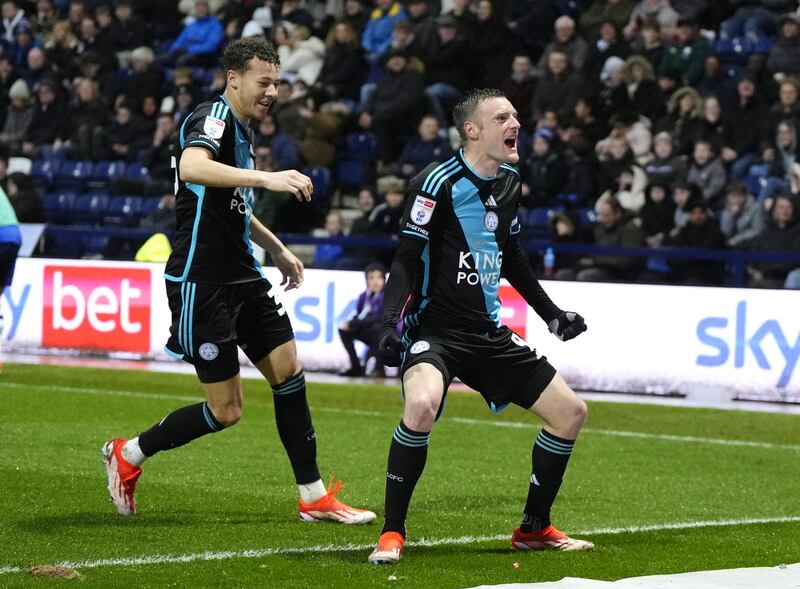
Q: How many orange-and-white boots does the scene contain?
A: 4